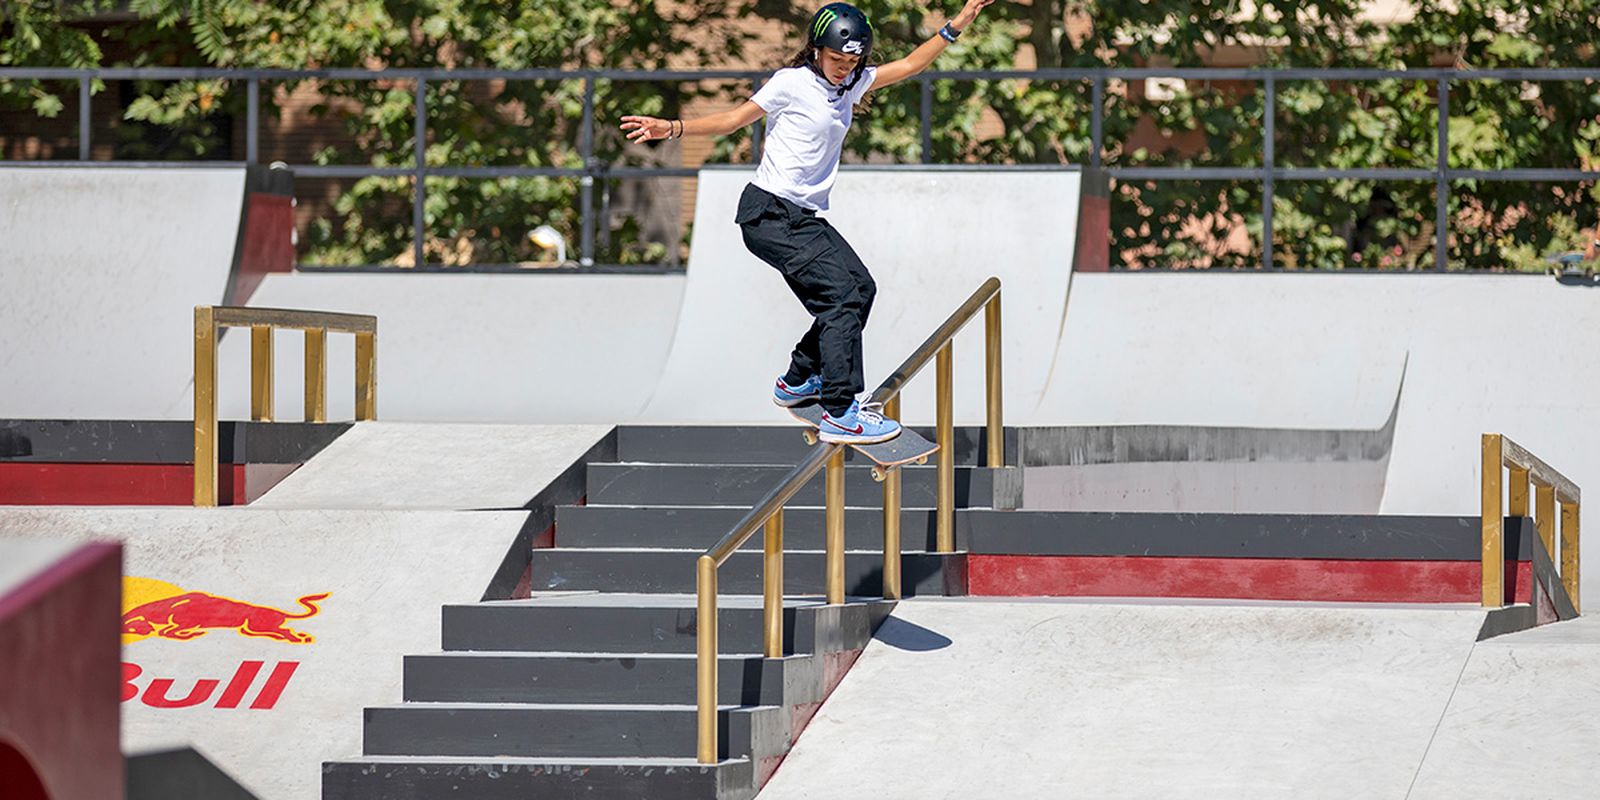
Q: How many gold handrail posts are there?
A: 14